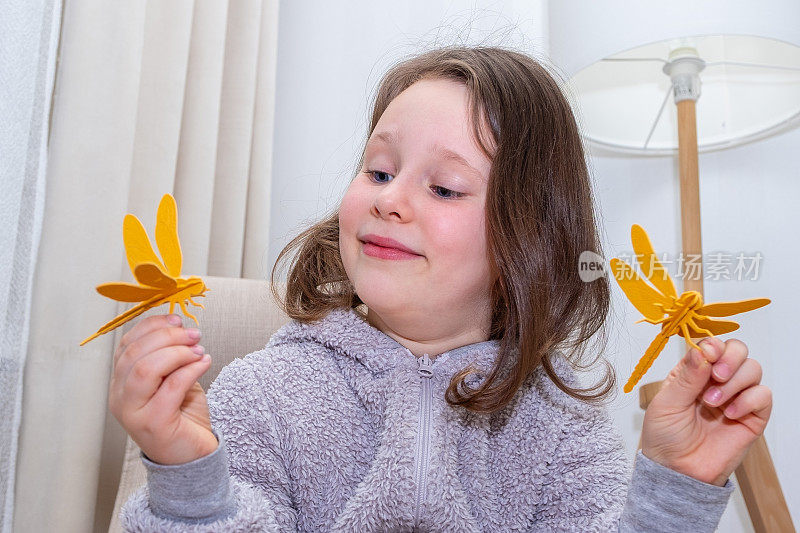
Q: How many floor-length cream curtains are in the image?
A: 1